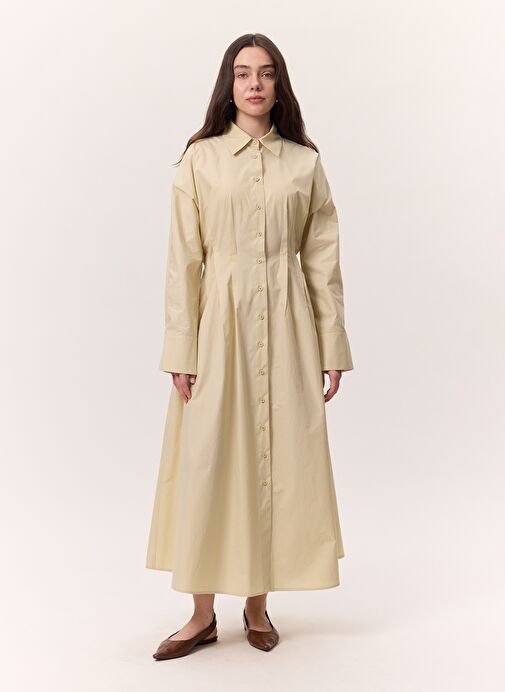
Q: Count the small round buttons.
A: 14